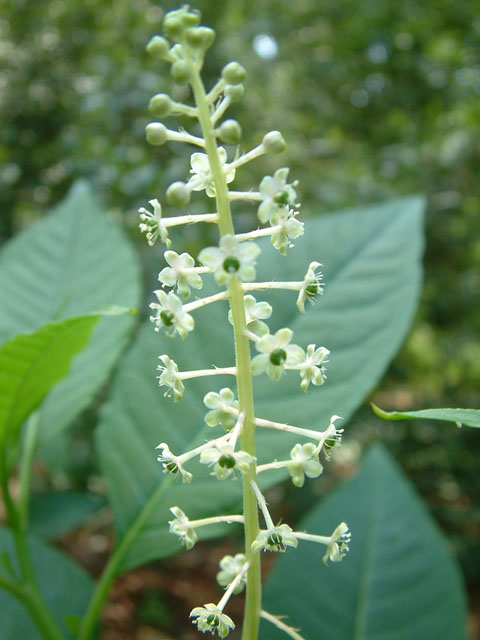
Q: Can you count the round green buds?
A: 13